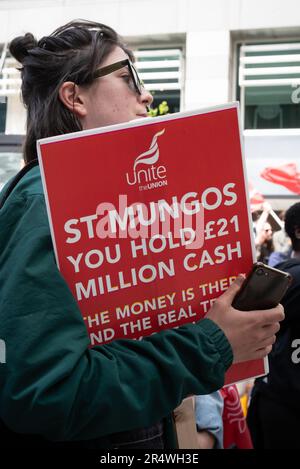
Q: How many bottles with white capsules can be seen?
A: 0